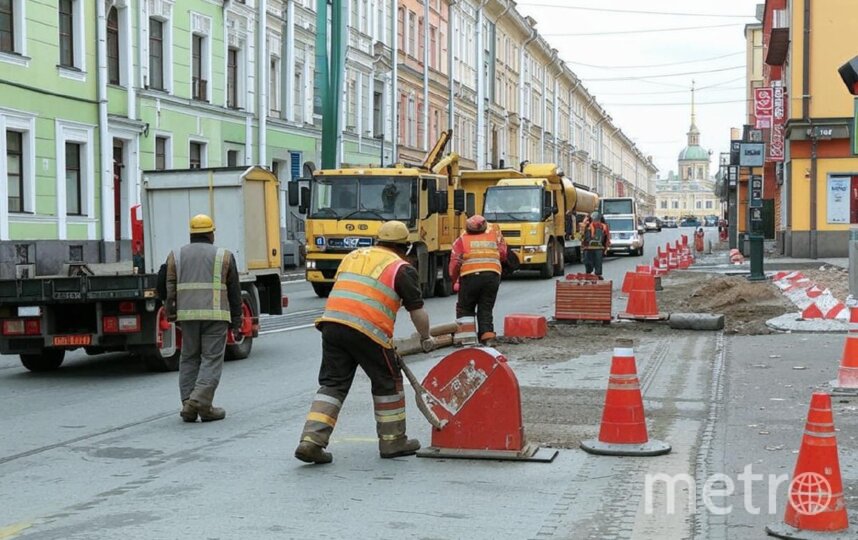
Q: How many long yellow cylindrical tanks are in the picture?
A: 1